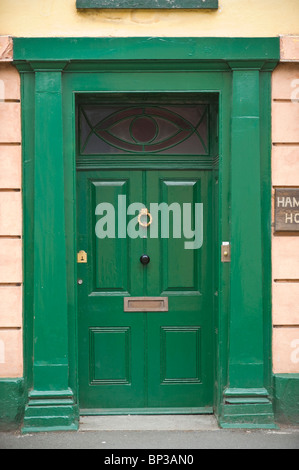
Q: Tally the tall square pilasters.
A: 2